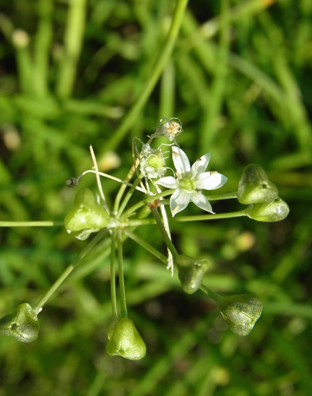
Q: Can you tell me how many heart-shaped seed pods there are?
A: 7